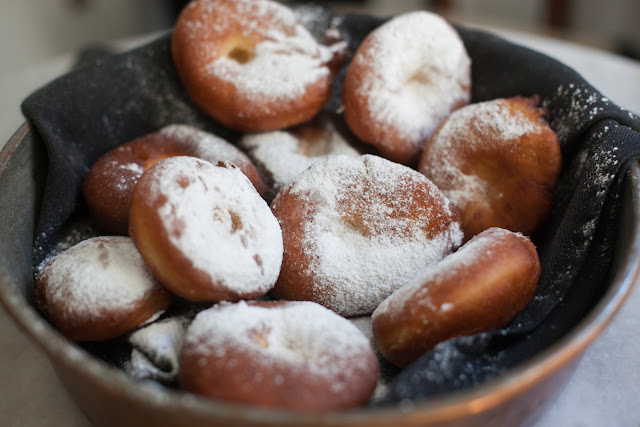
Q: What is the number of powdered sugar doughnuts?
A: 10